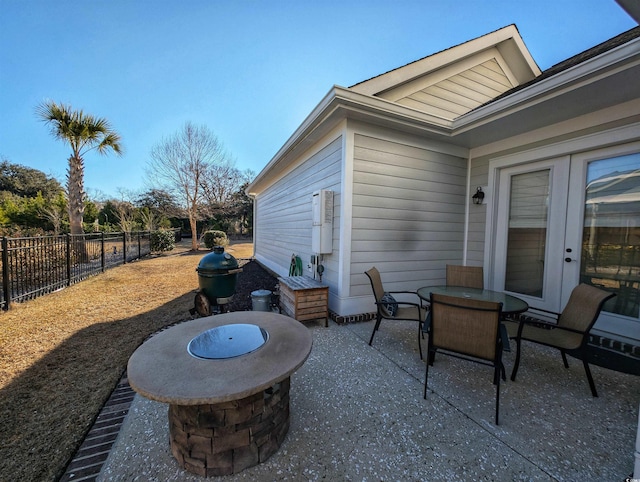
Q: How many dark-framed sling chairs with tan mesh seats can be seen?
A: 4